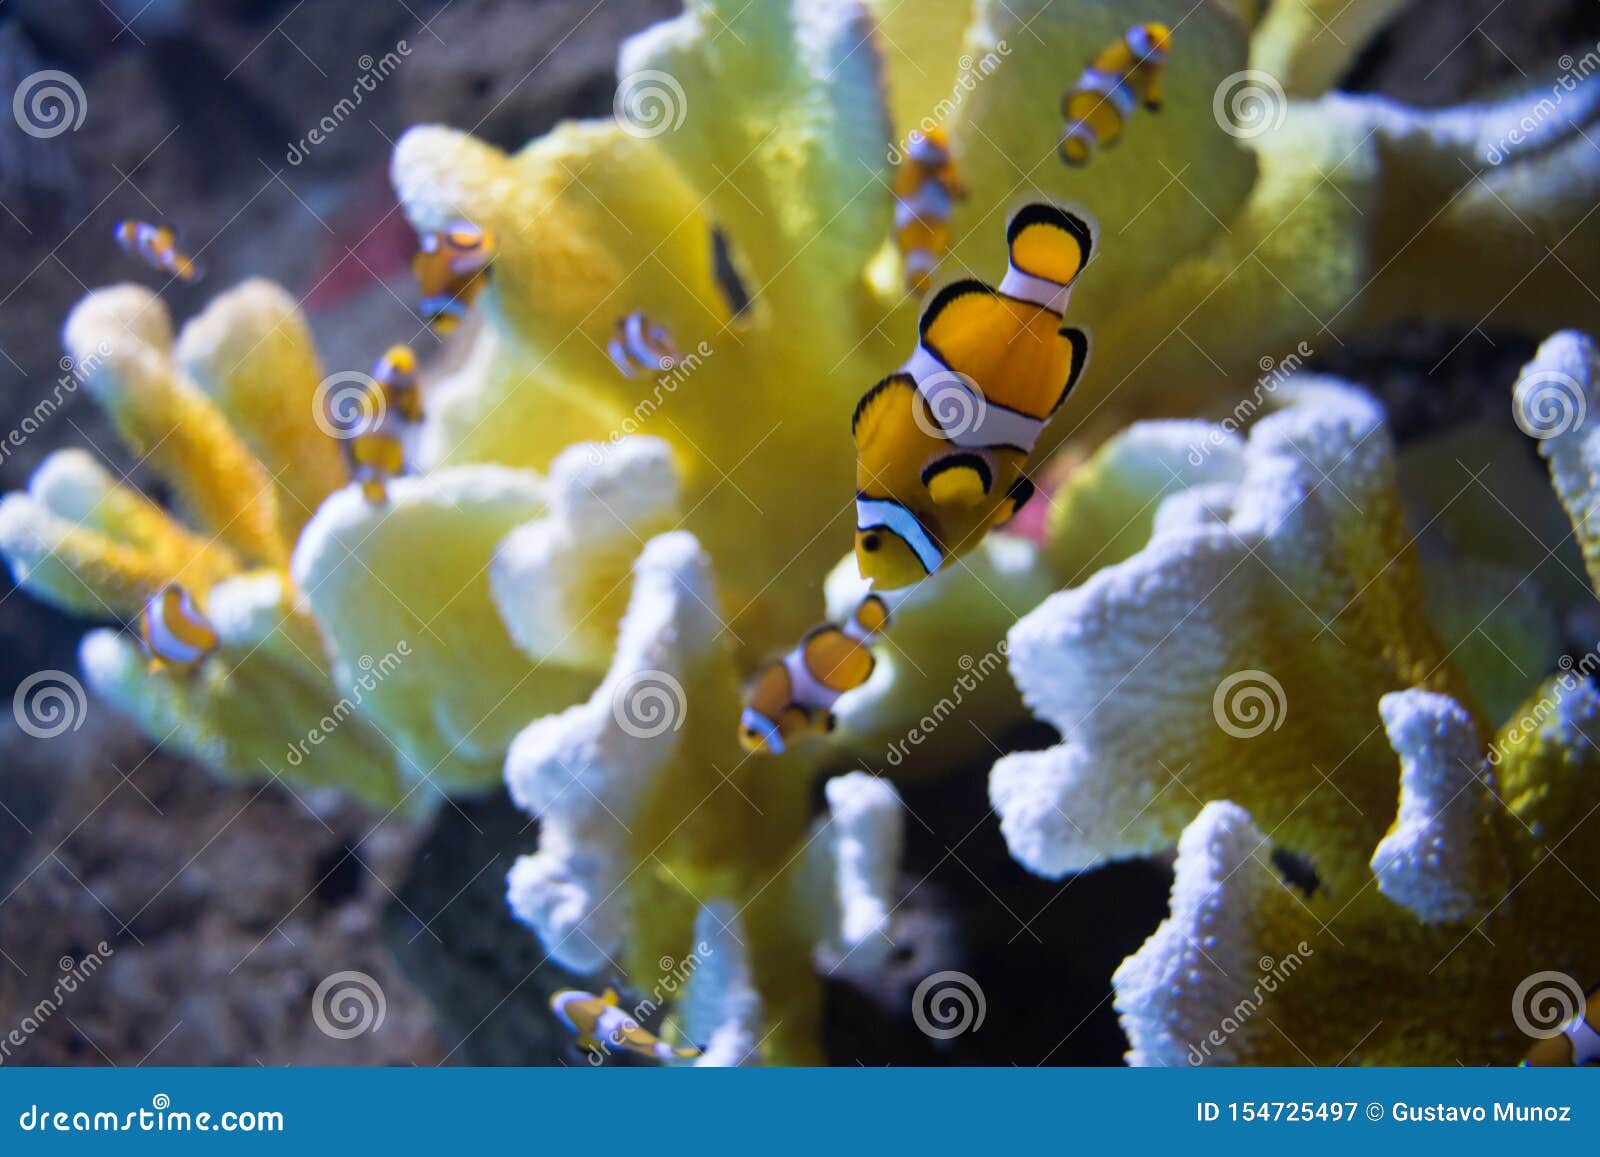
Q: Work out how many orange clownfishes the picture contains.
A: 11